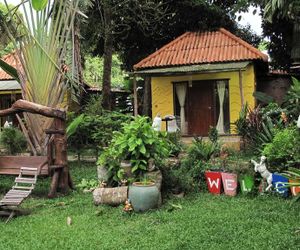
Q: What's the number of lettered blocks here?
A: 5